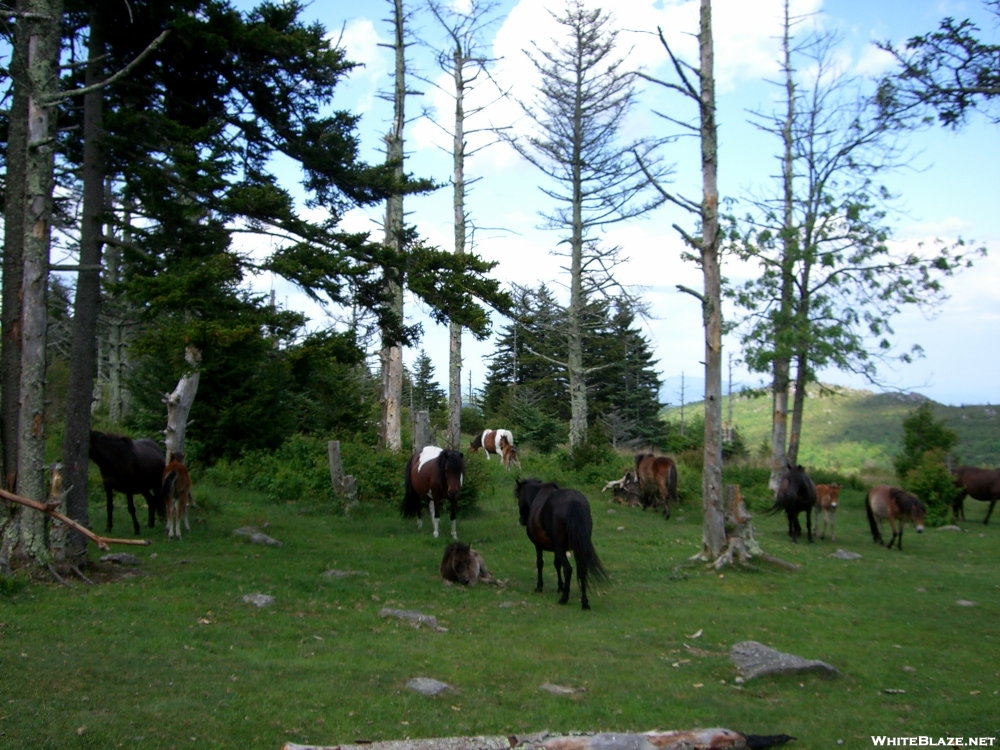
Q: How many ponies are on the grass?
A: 12